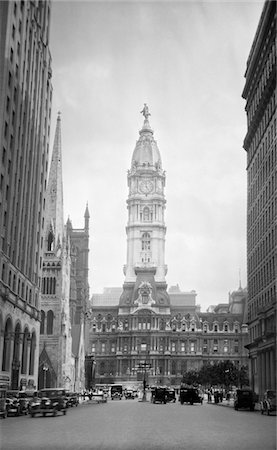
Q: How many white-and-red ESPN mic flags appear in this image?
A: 0